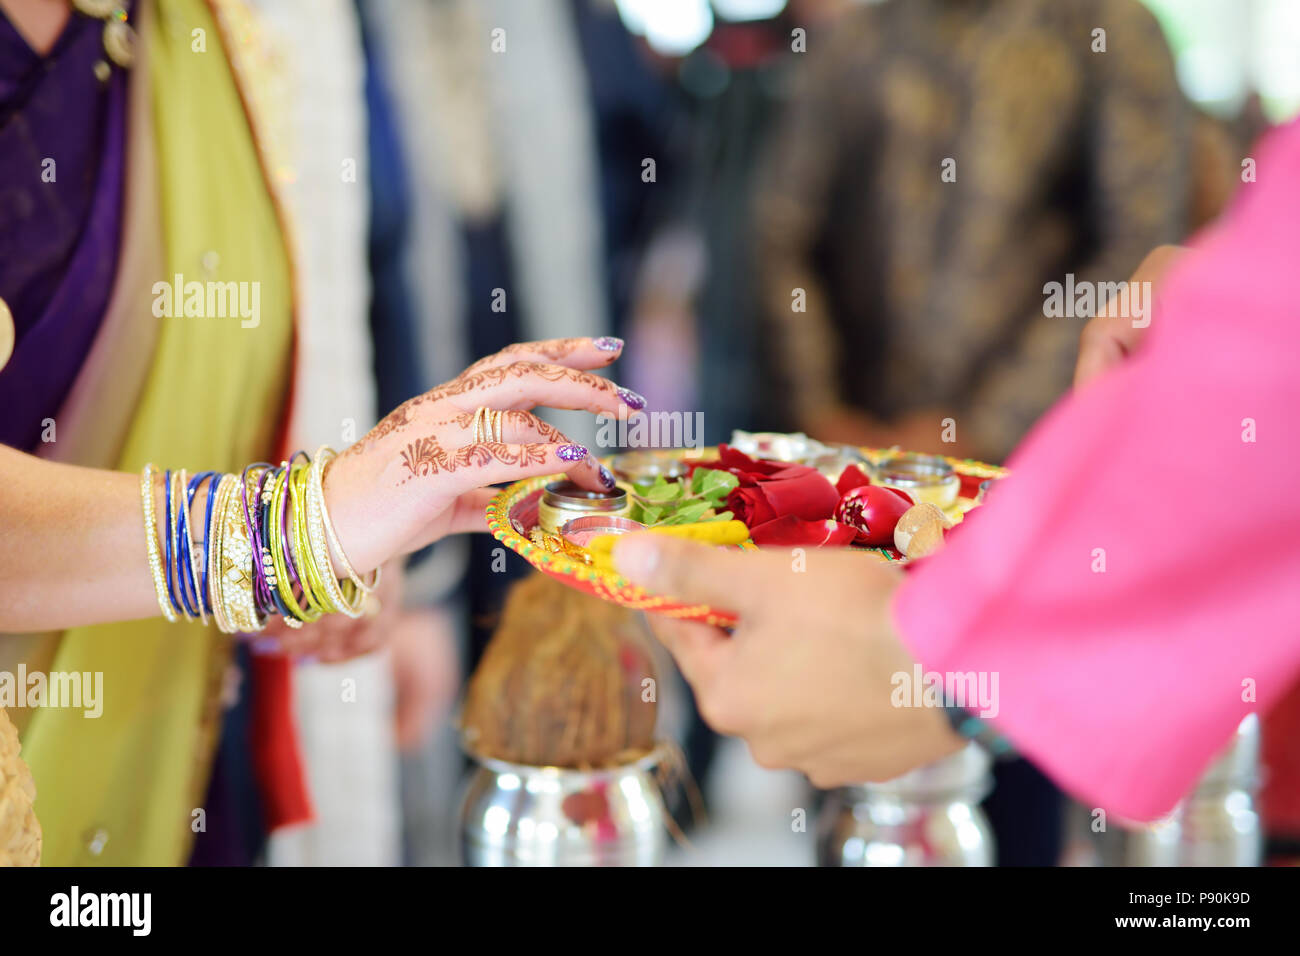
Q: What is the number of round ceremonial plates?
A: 1